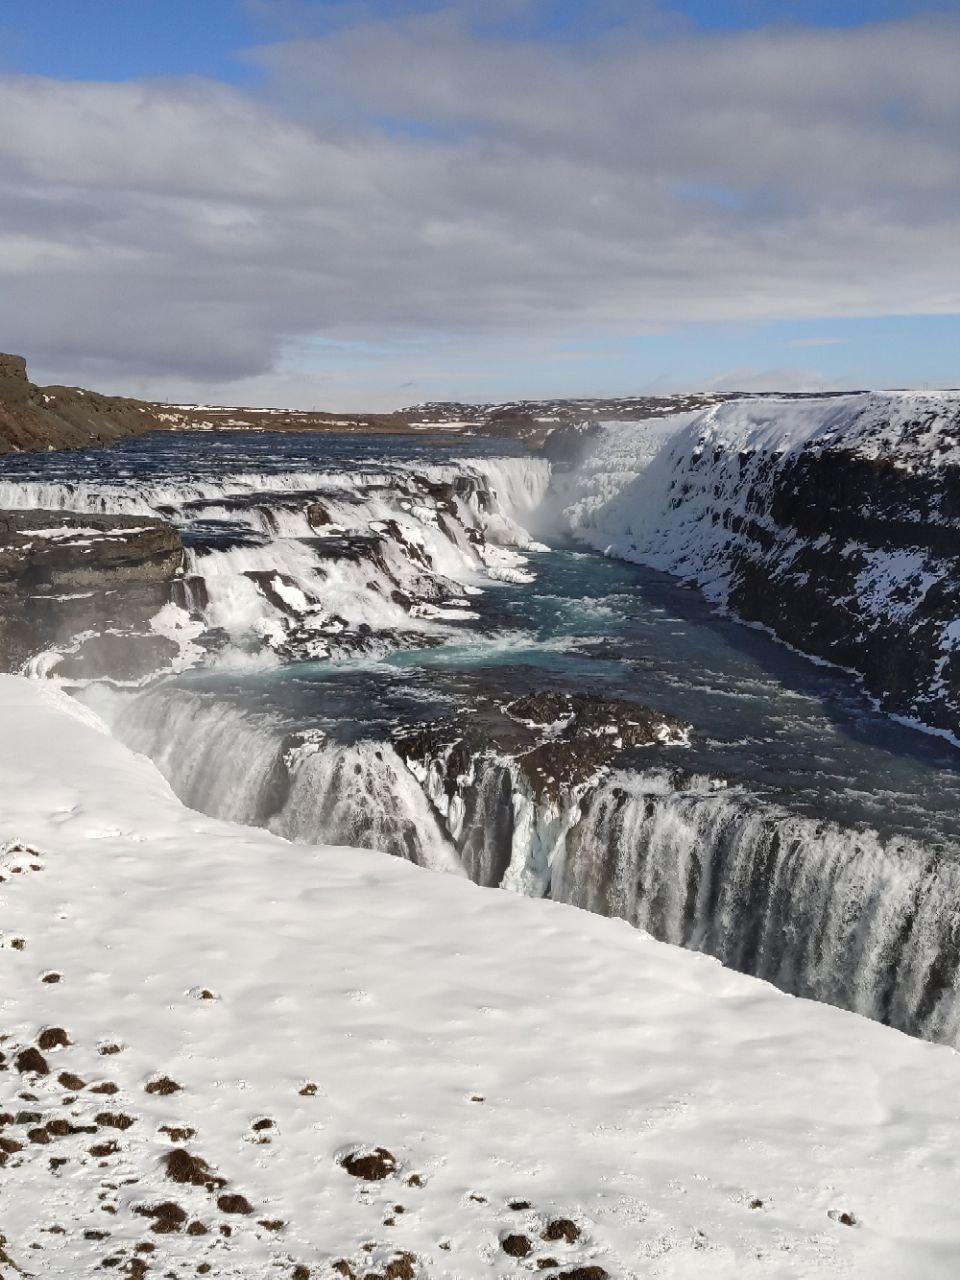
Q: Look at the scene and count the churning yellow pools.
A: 0